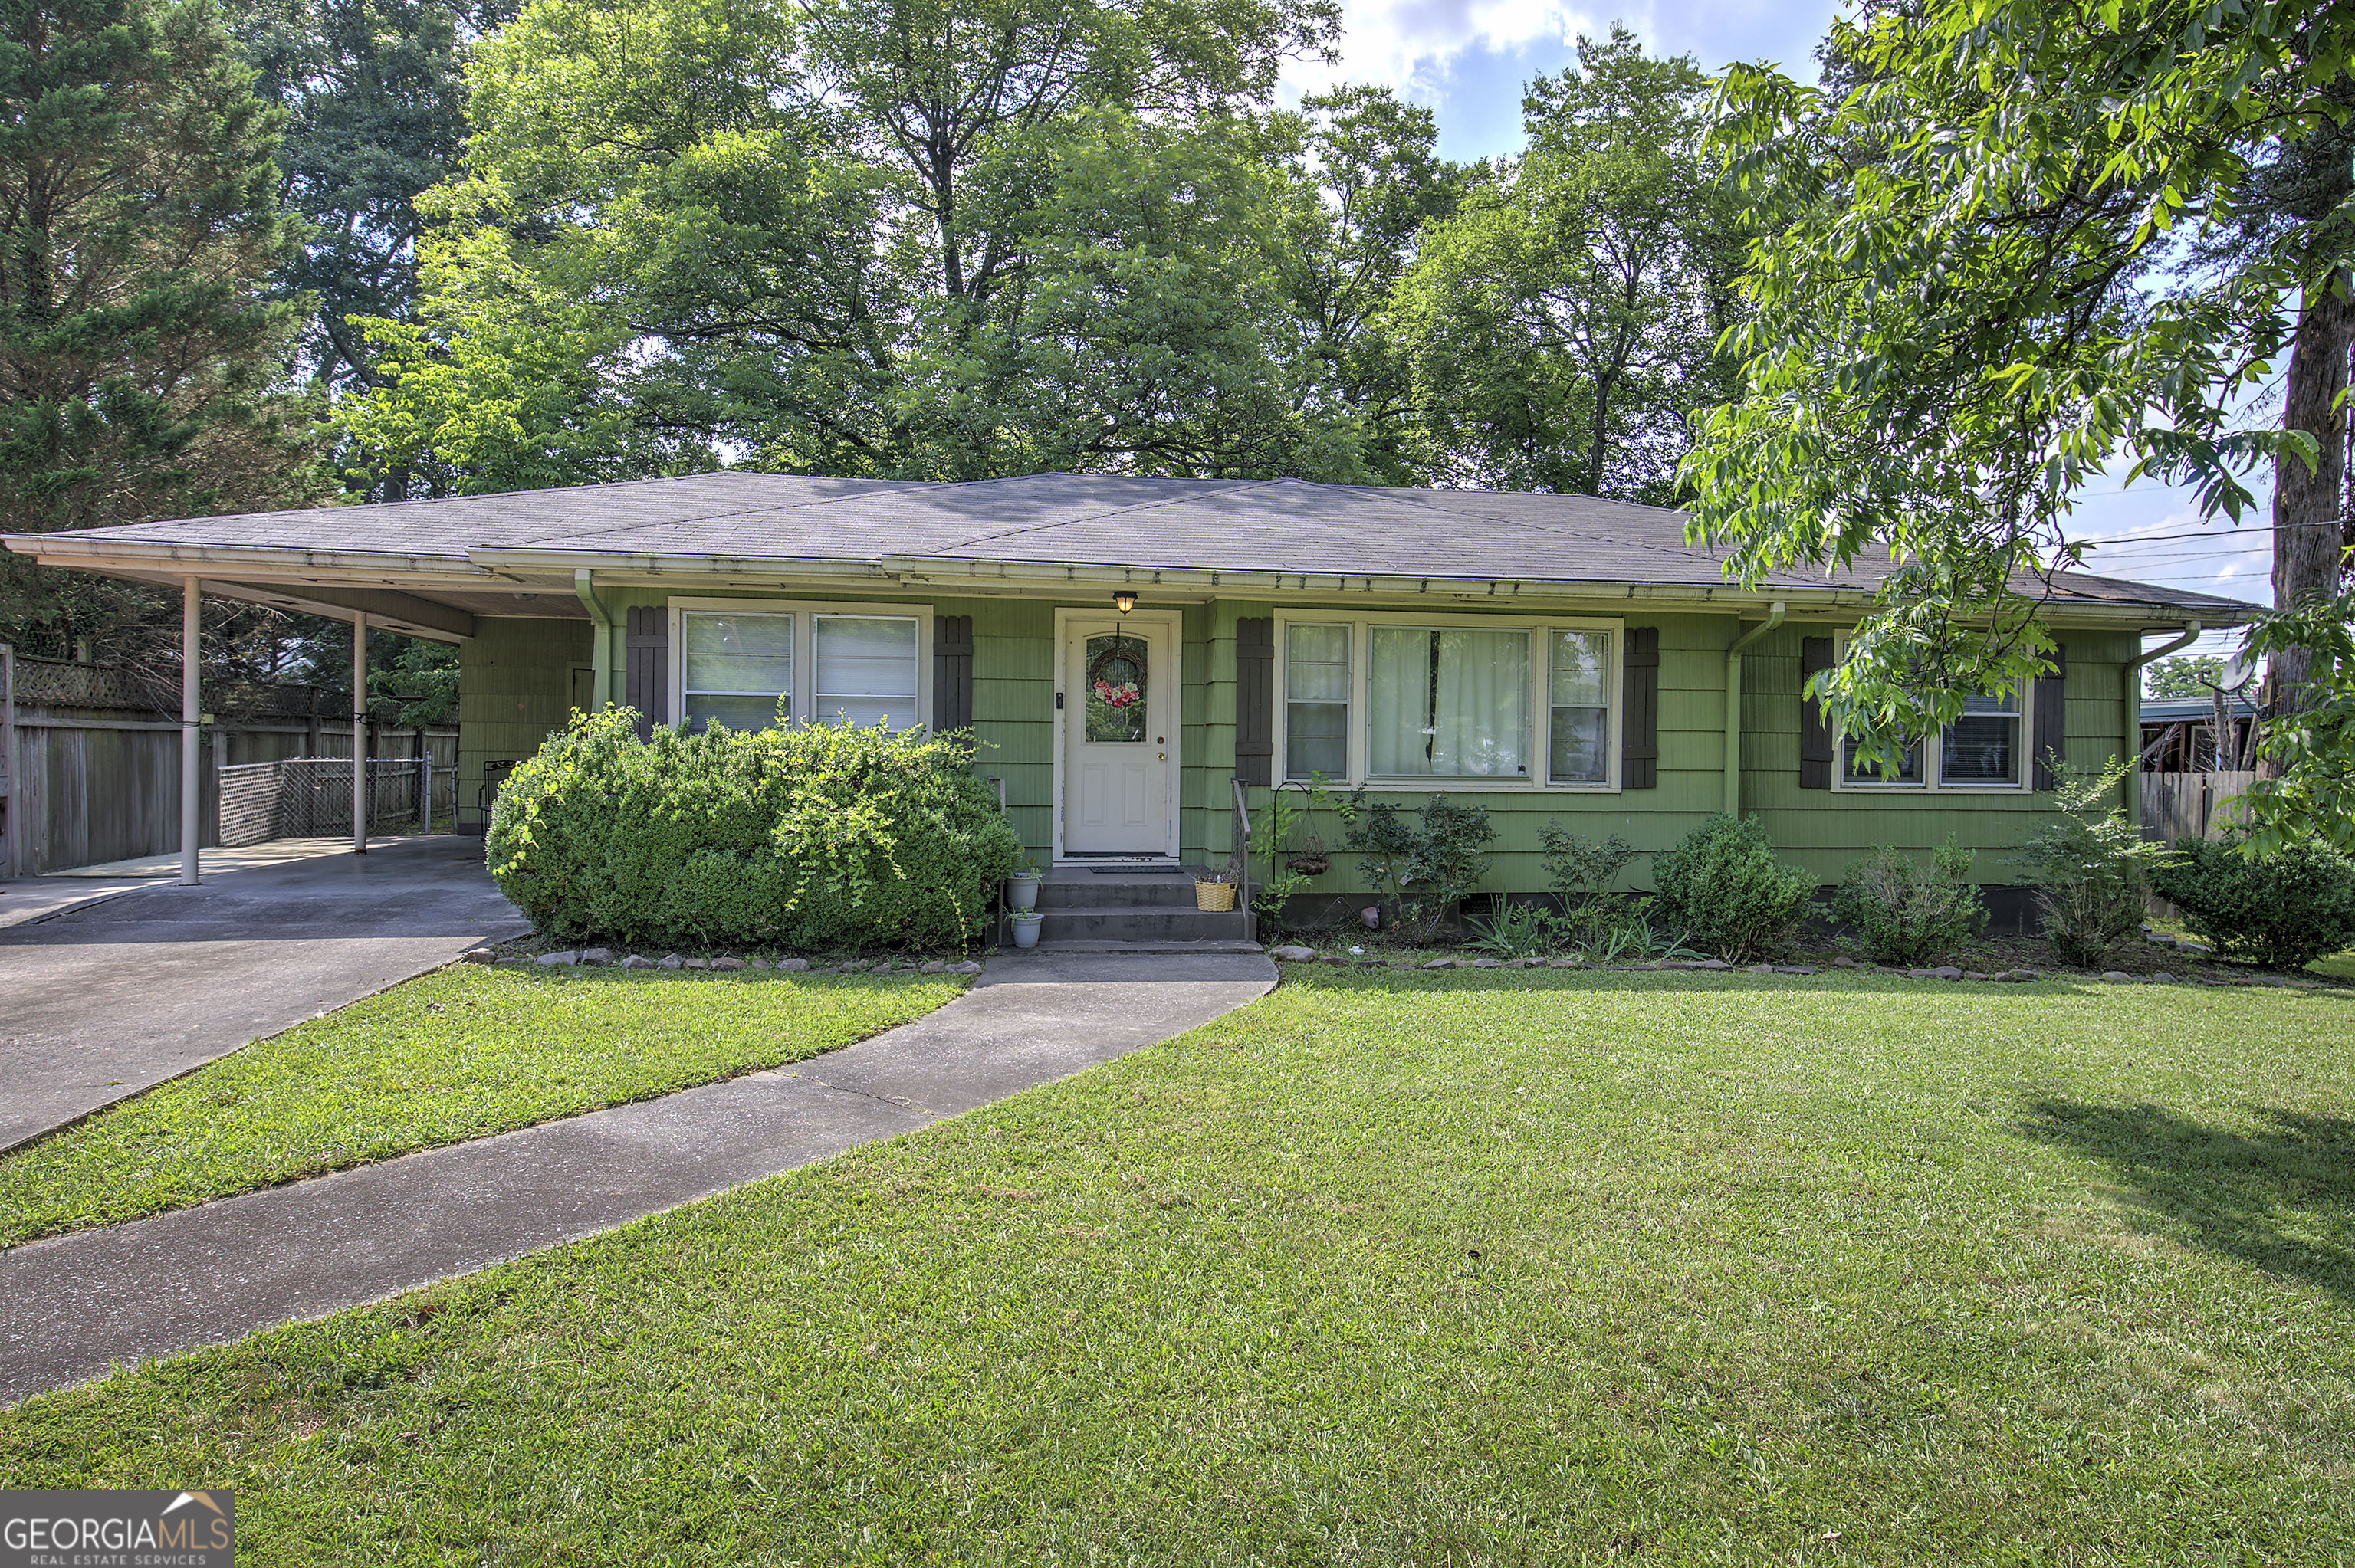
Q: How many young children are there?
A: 0